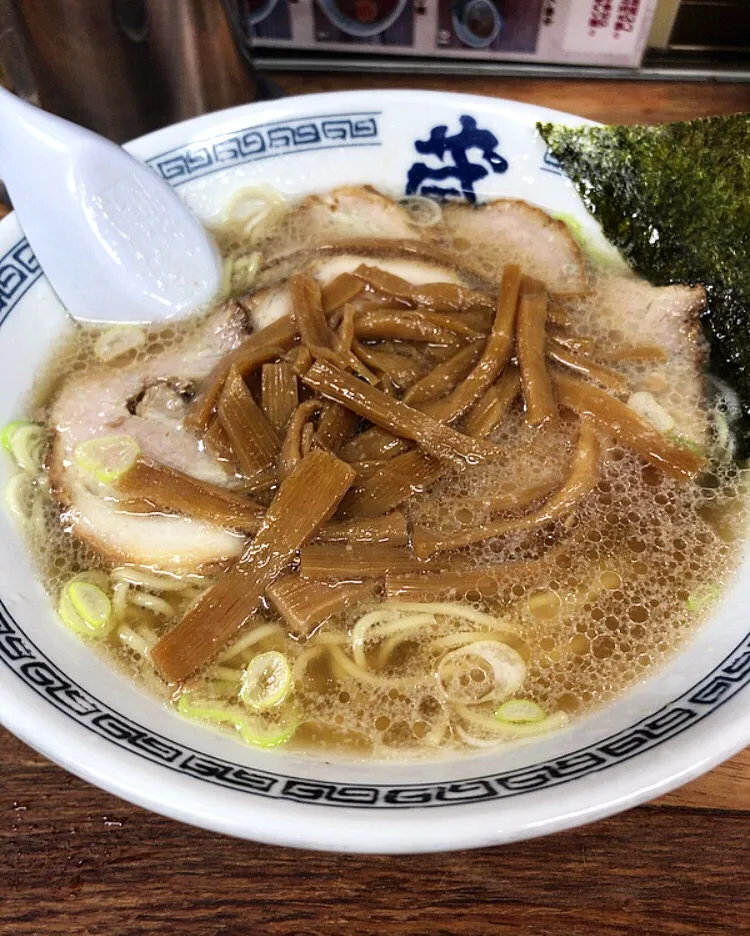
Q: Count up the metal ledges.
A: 1